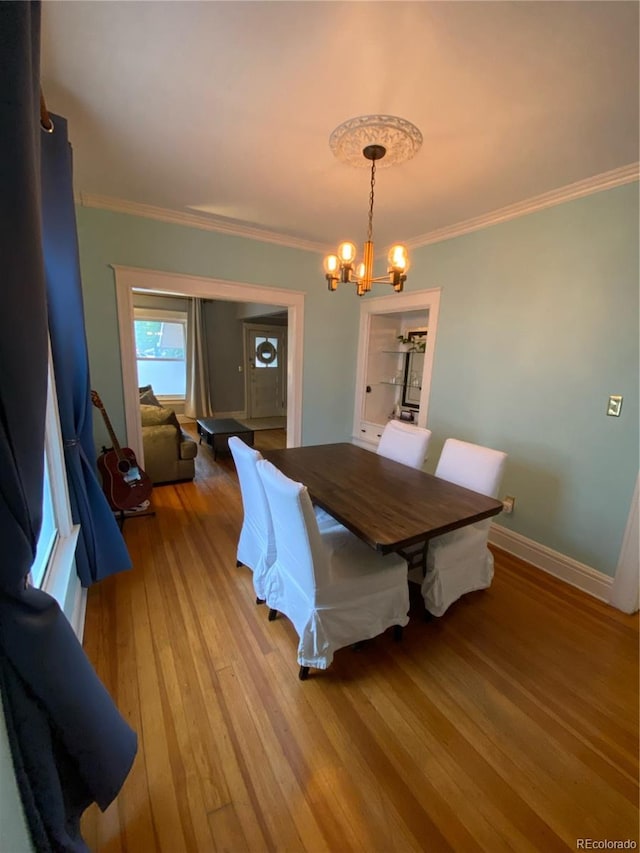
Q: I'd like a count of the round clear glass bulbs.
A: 5